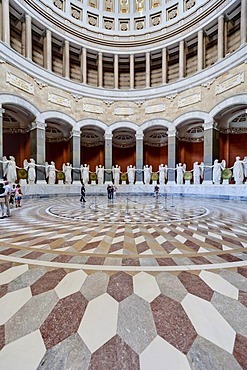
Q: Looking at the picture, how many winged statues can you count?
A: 14